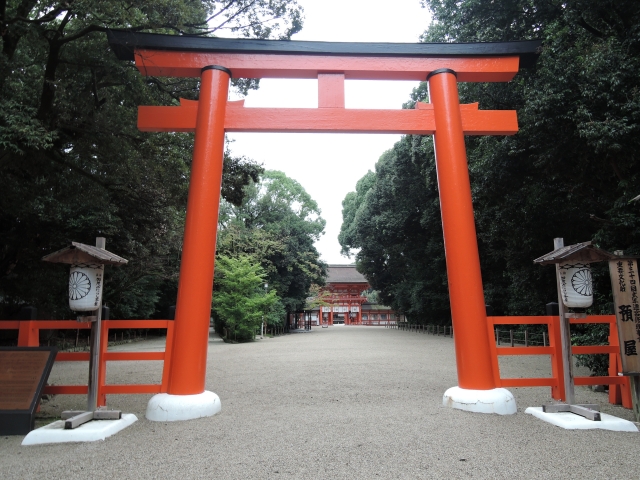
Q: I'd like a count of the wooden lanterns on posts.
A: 2